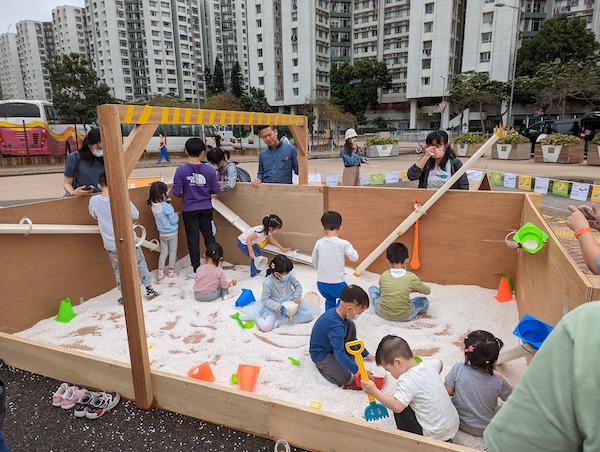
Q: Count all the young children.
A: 11